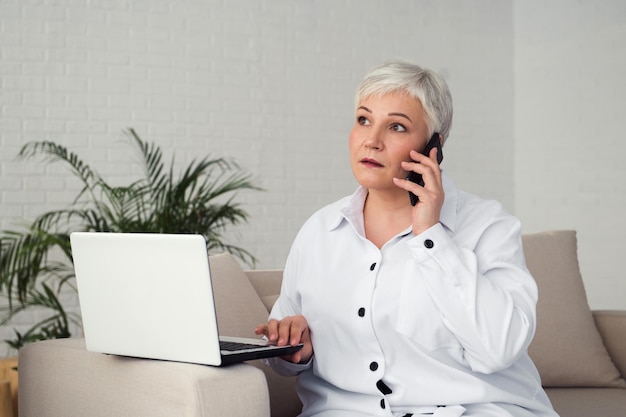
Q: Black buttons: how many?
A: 5